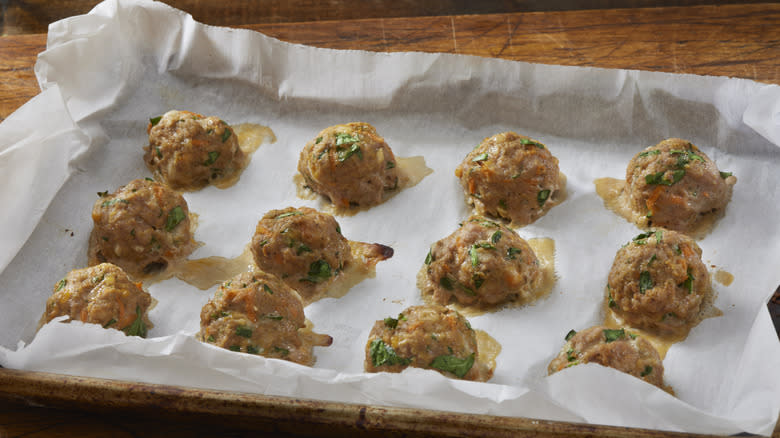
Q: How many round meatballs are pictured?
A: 12